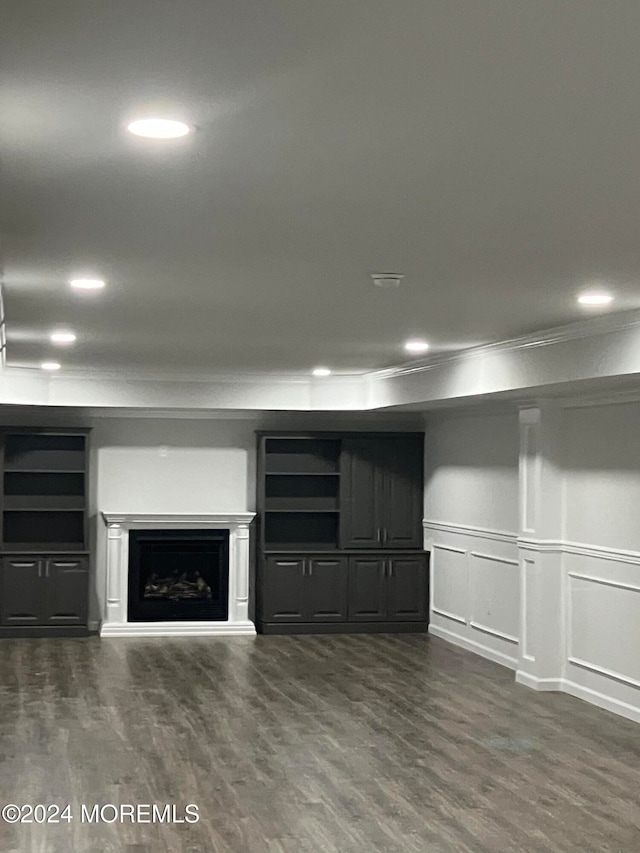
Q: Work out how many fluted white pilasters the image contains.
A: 2